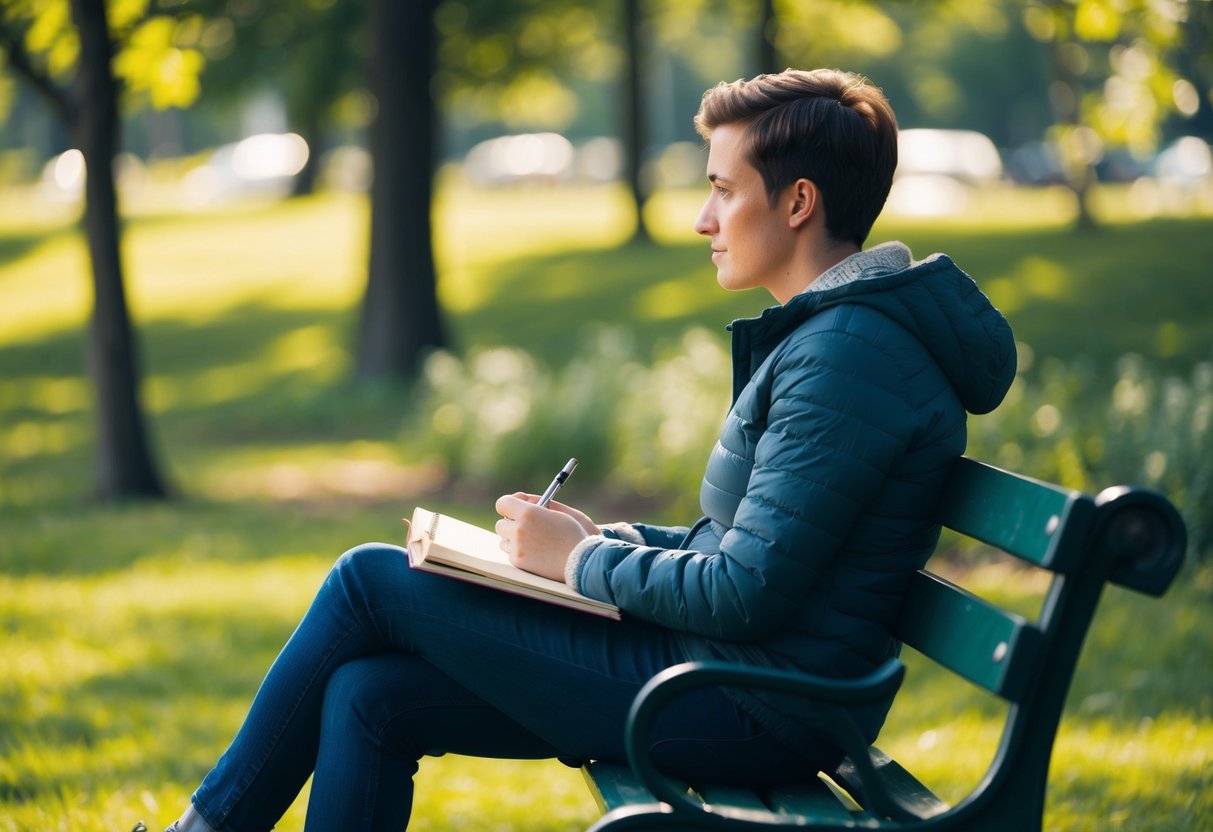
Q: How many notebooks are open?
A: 1